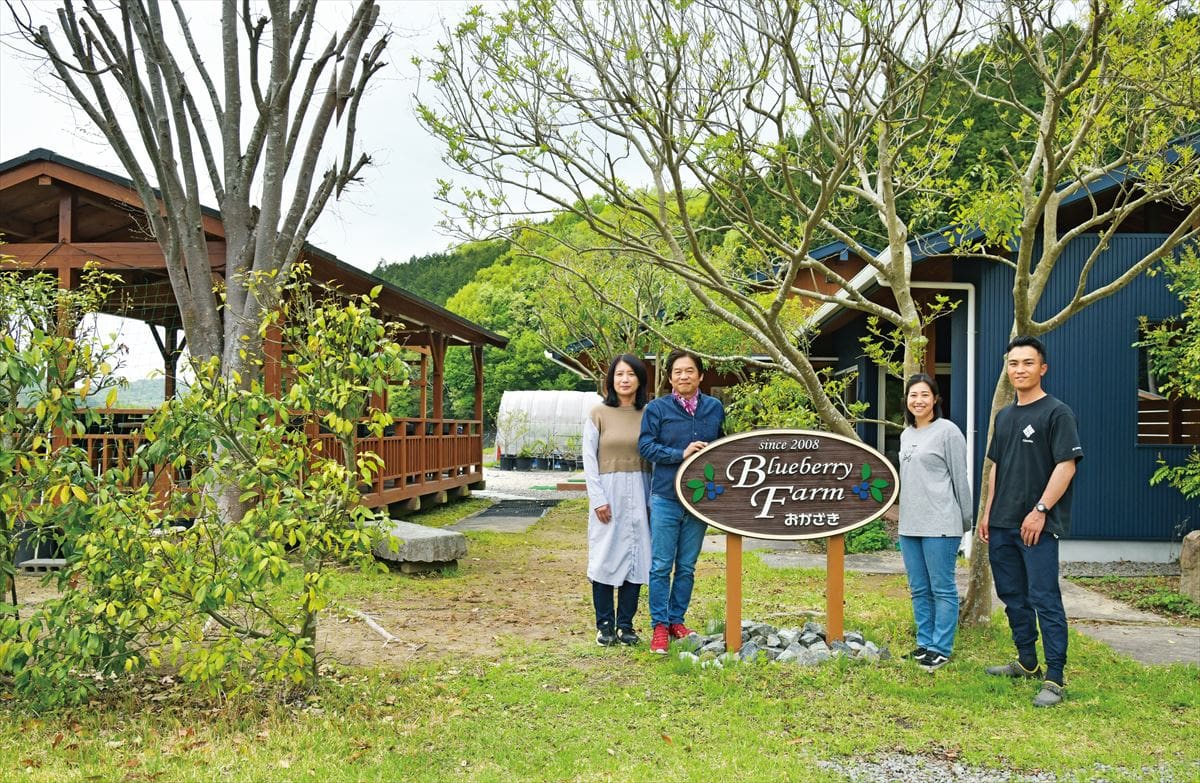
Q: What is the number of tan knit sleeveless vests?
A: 1